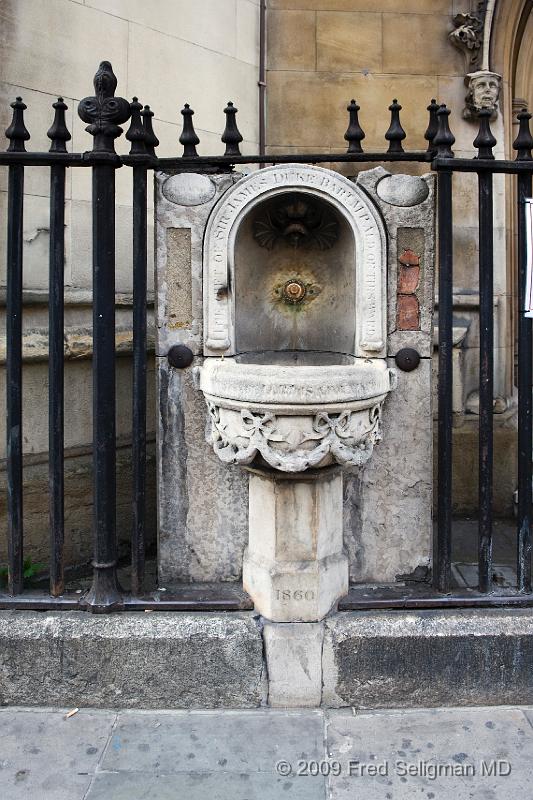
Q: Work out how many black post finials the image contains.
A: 13